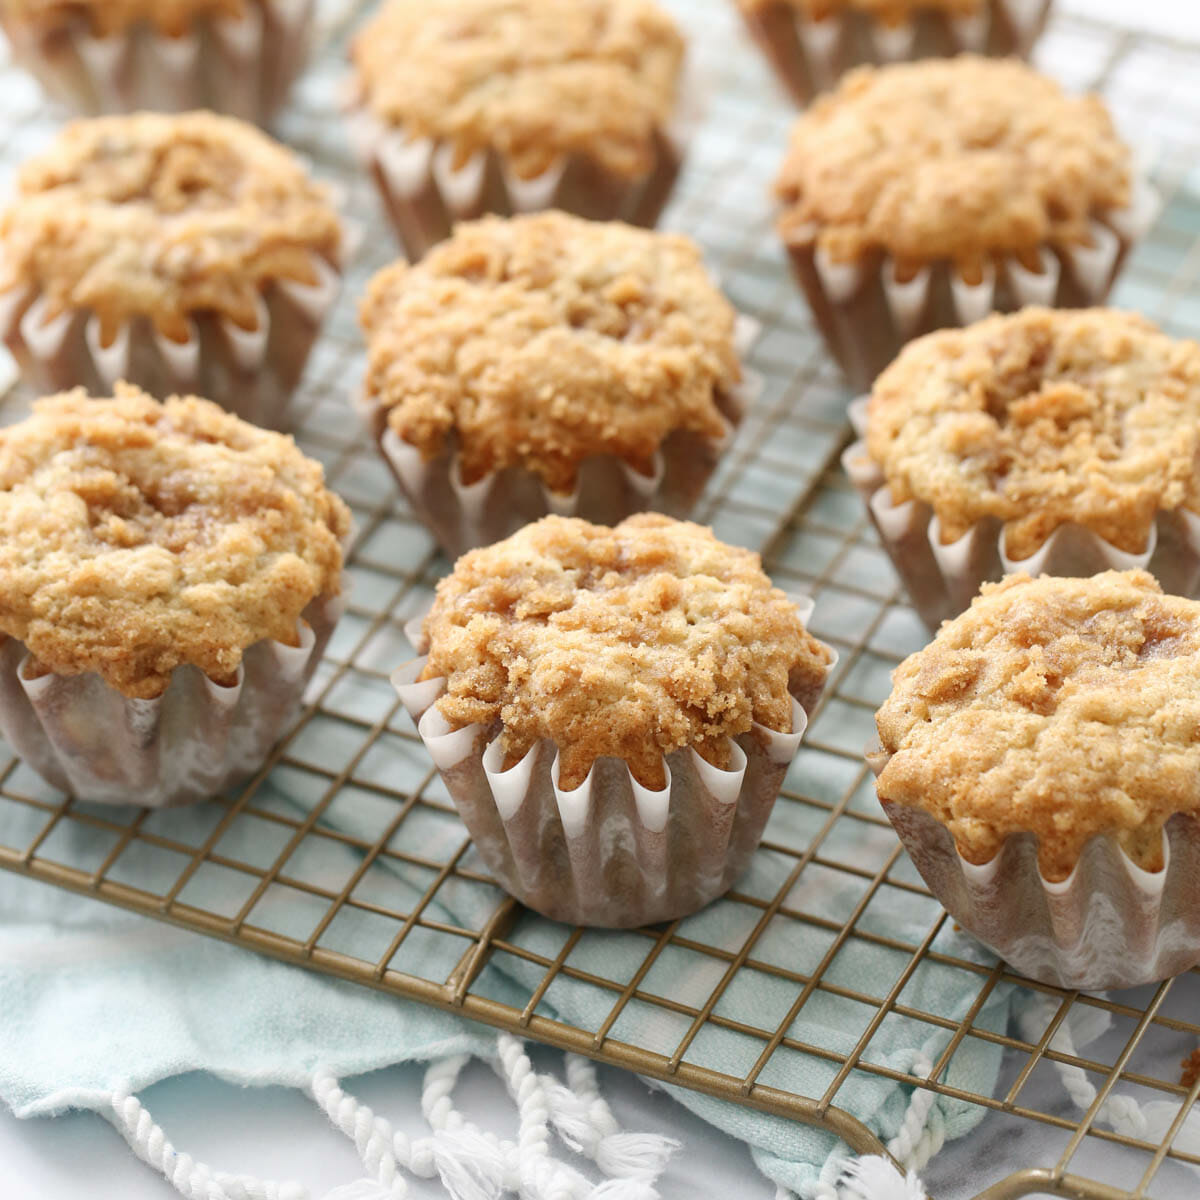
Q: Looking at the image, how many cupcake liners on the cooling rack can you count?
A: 10